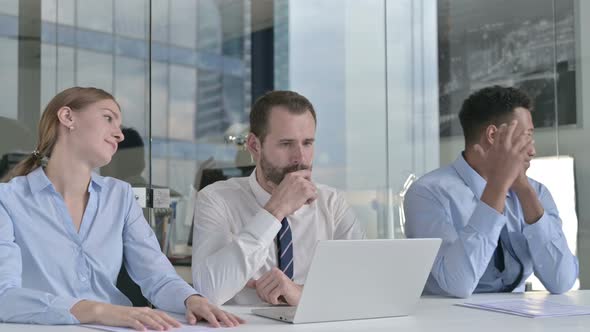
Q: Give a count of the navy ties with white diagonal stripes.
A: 1